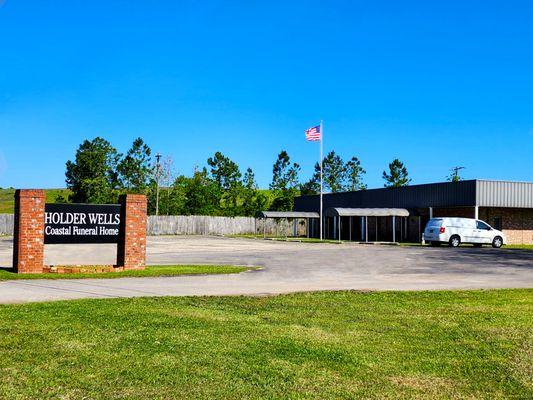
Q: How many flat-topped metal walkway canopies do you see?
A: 2